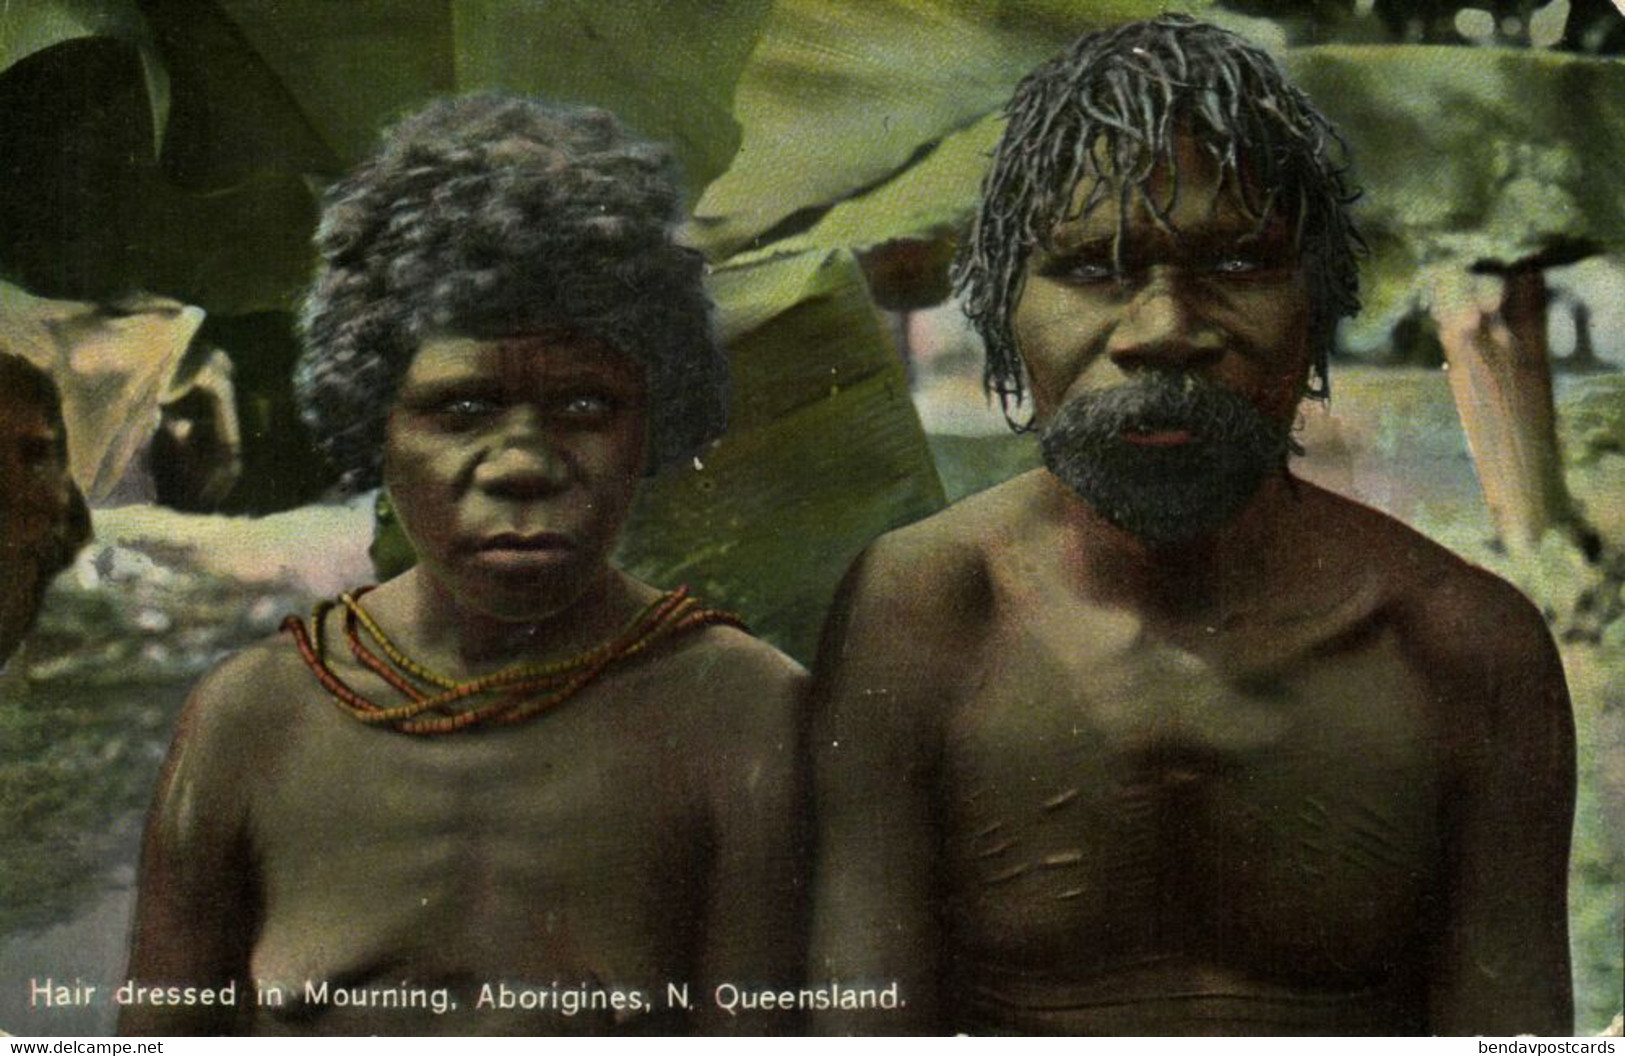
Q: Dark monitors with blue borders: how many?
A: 0